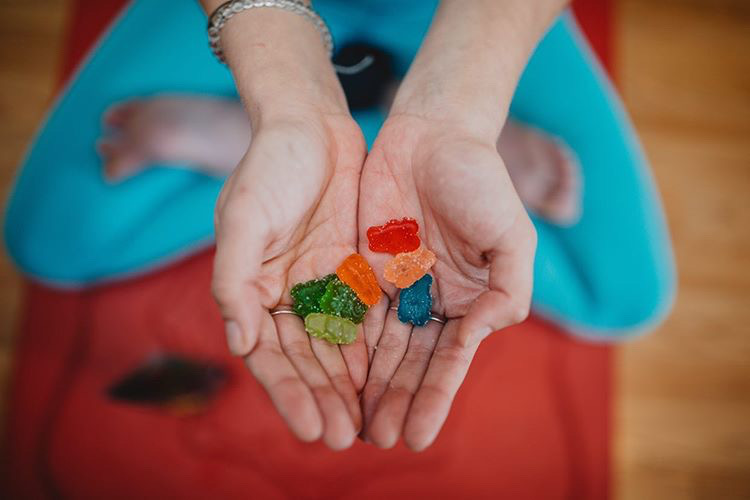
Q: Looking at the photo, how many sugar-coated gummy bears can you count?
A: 7